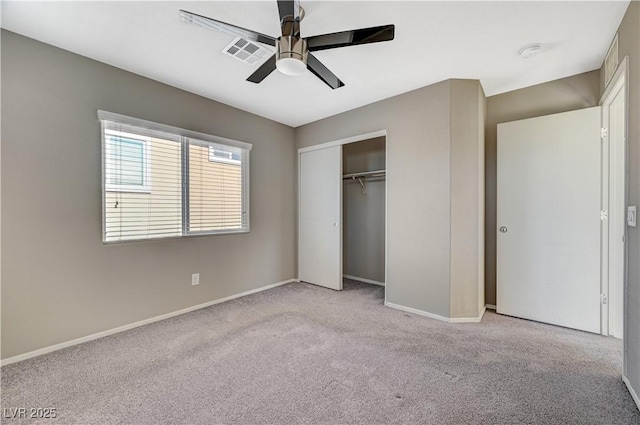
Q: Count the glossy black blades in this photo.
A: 5